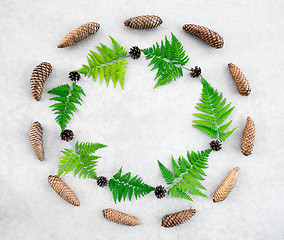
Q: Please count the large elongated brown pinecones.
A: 11